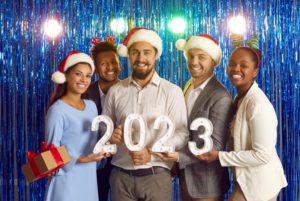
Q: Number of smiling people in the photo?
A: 5